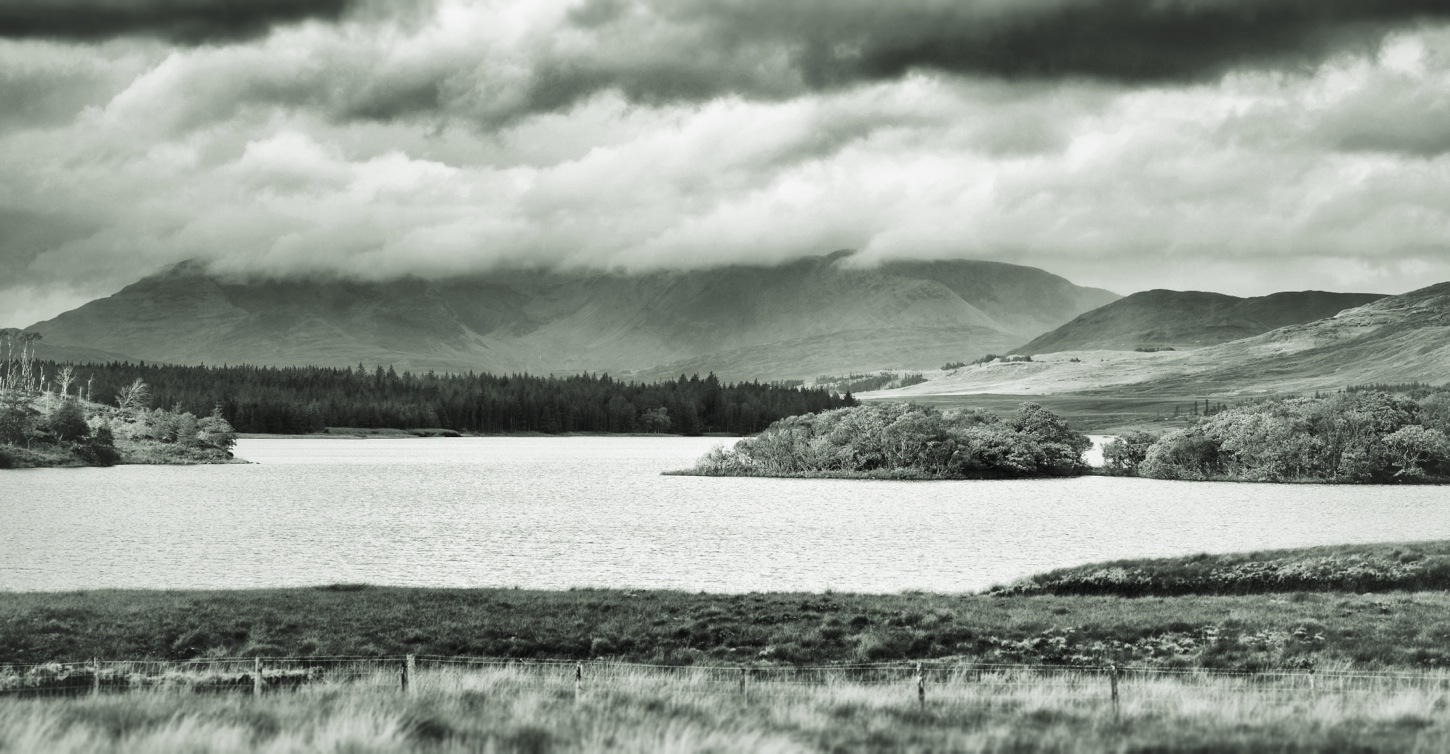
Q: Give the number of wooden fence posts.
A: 8